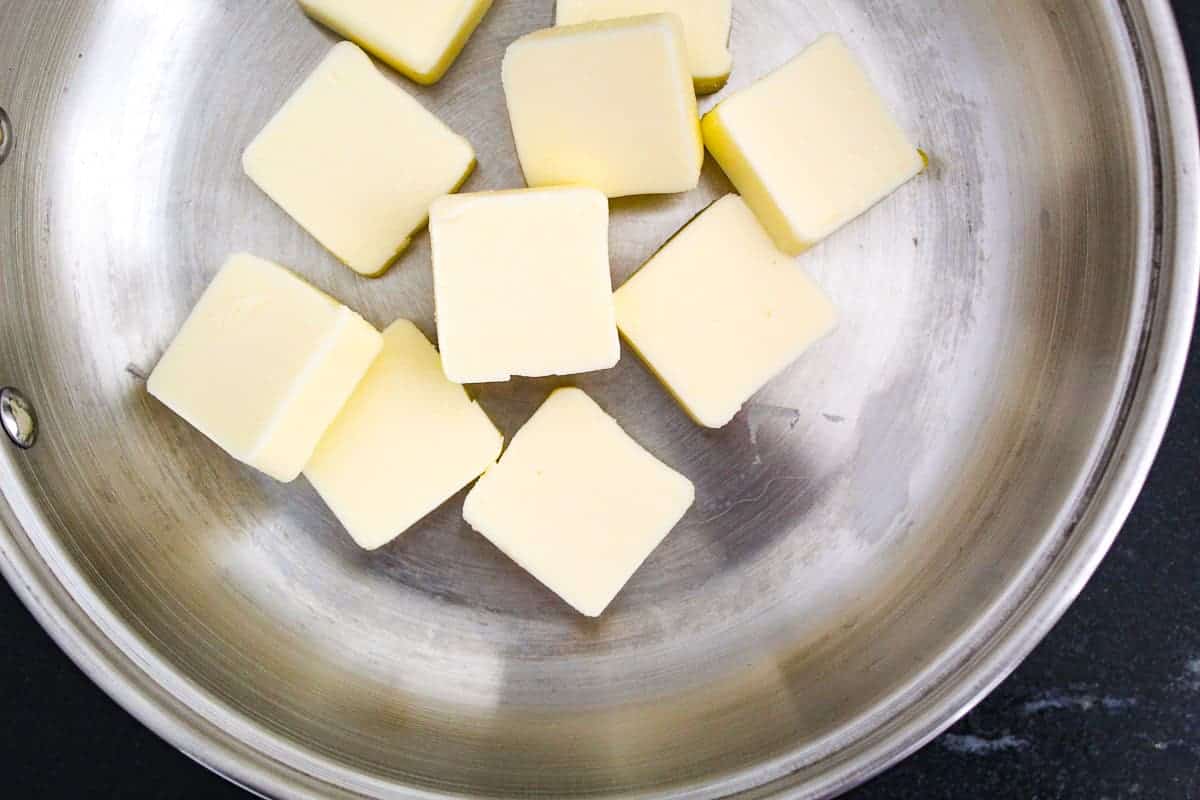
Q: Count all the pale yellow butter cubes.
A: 10